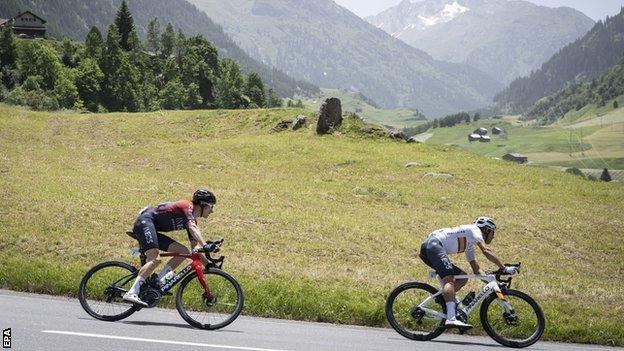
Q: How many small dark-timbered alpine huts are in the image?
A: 5